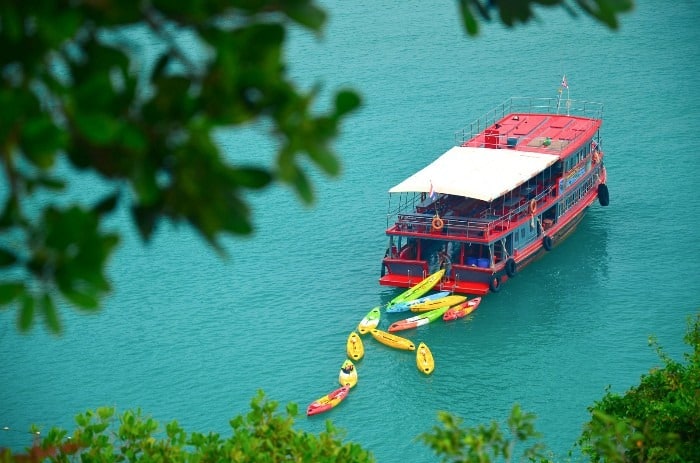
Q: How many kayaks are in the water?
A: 11